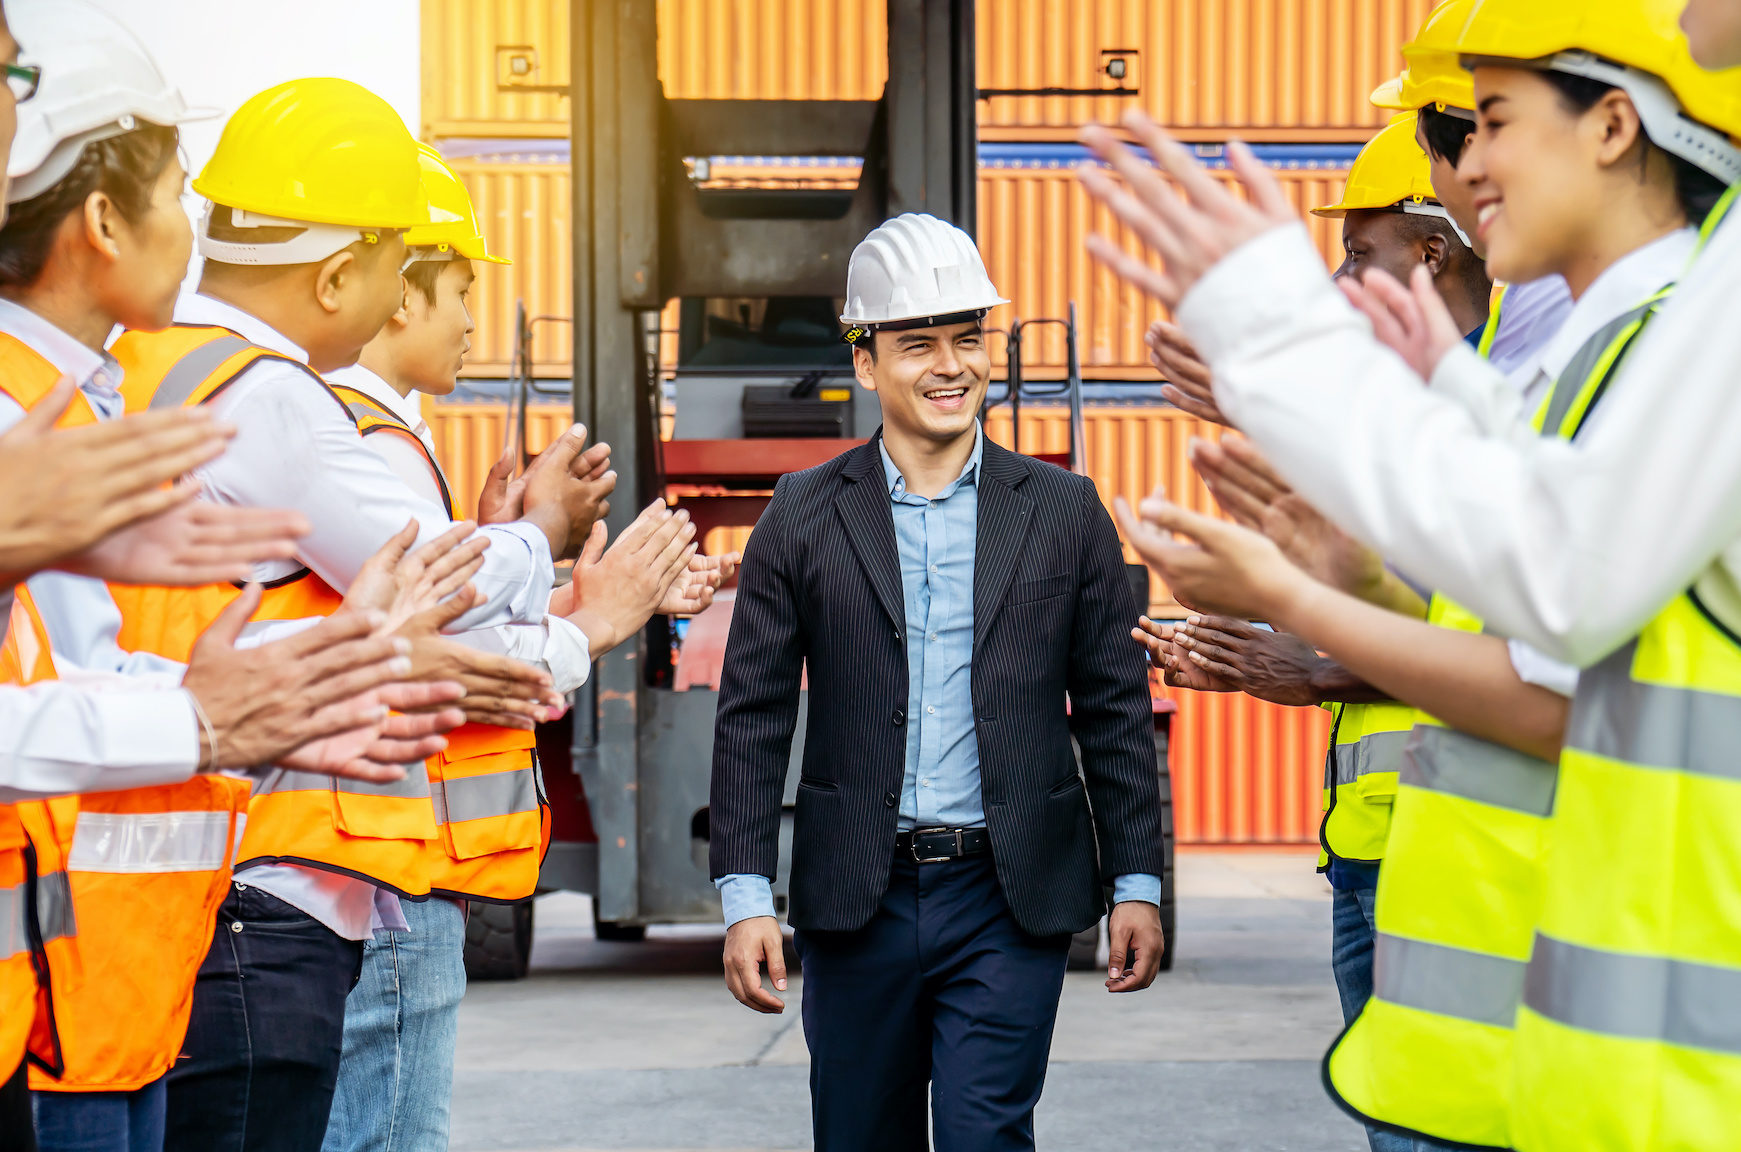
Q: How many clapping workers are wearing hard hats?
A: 6